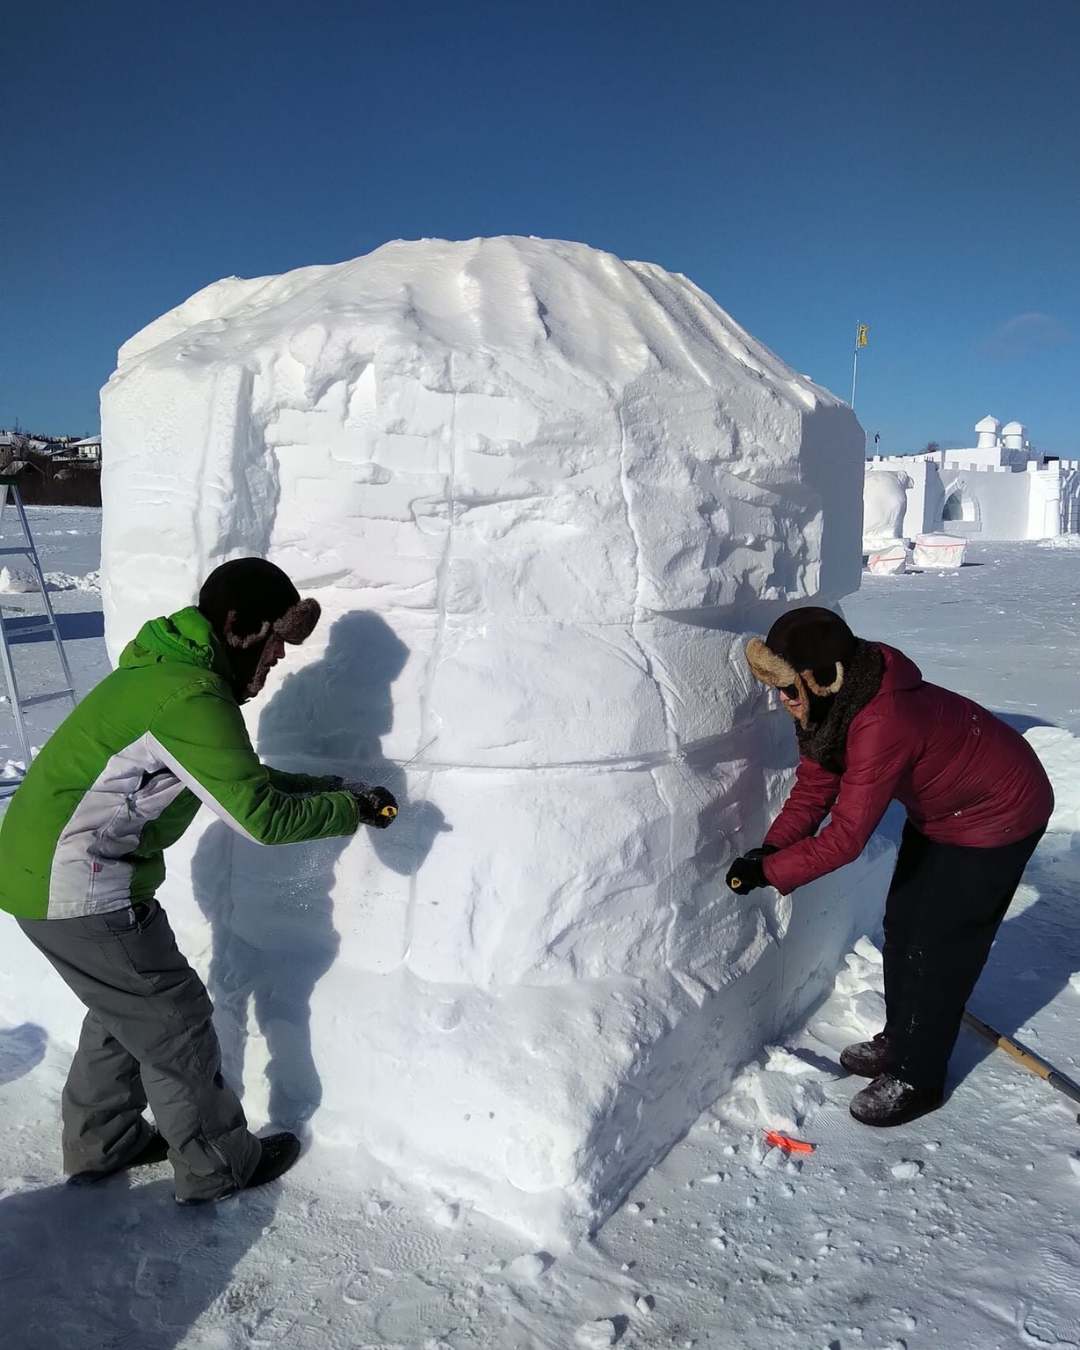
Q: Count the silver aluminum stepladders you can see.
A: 1